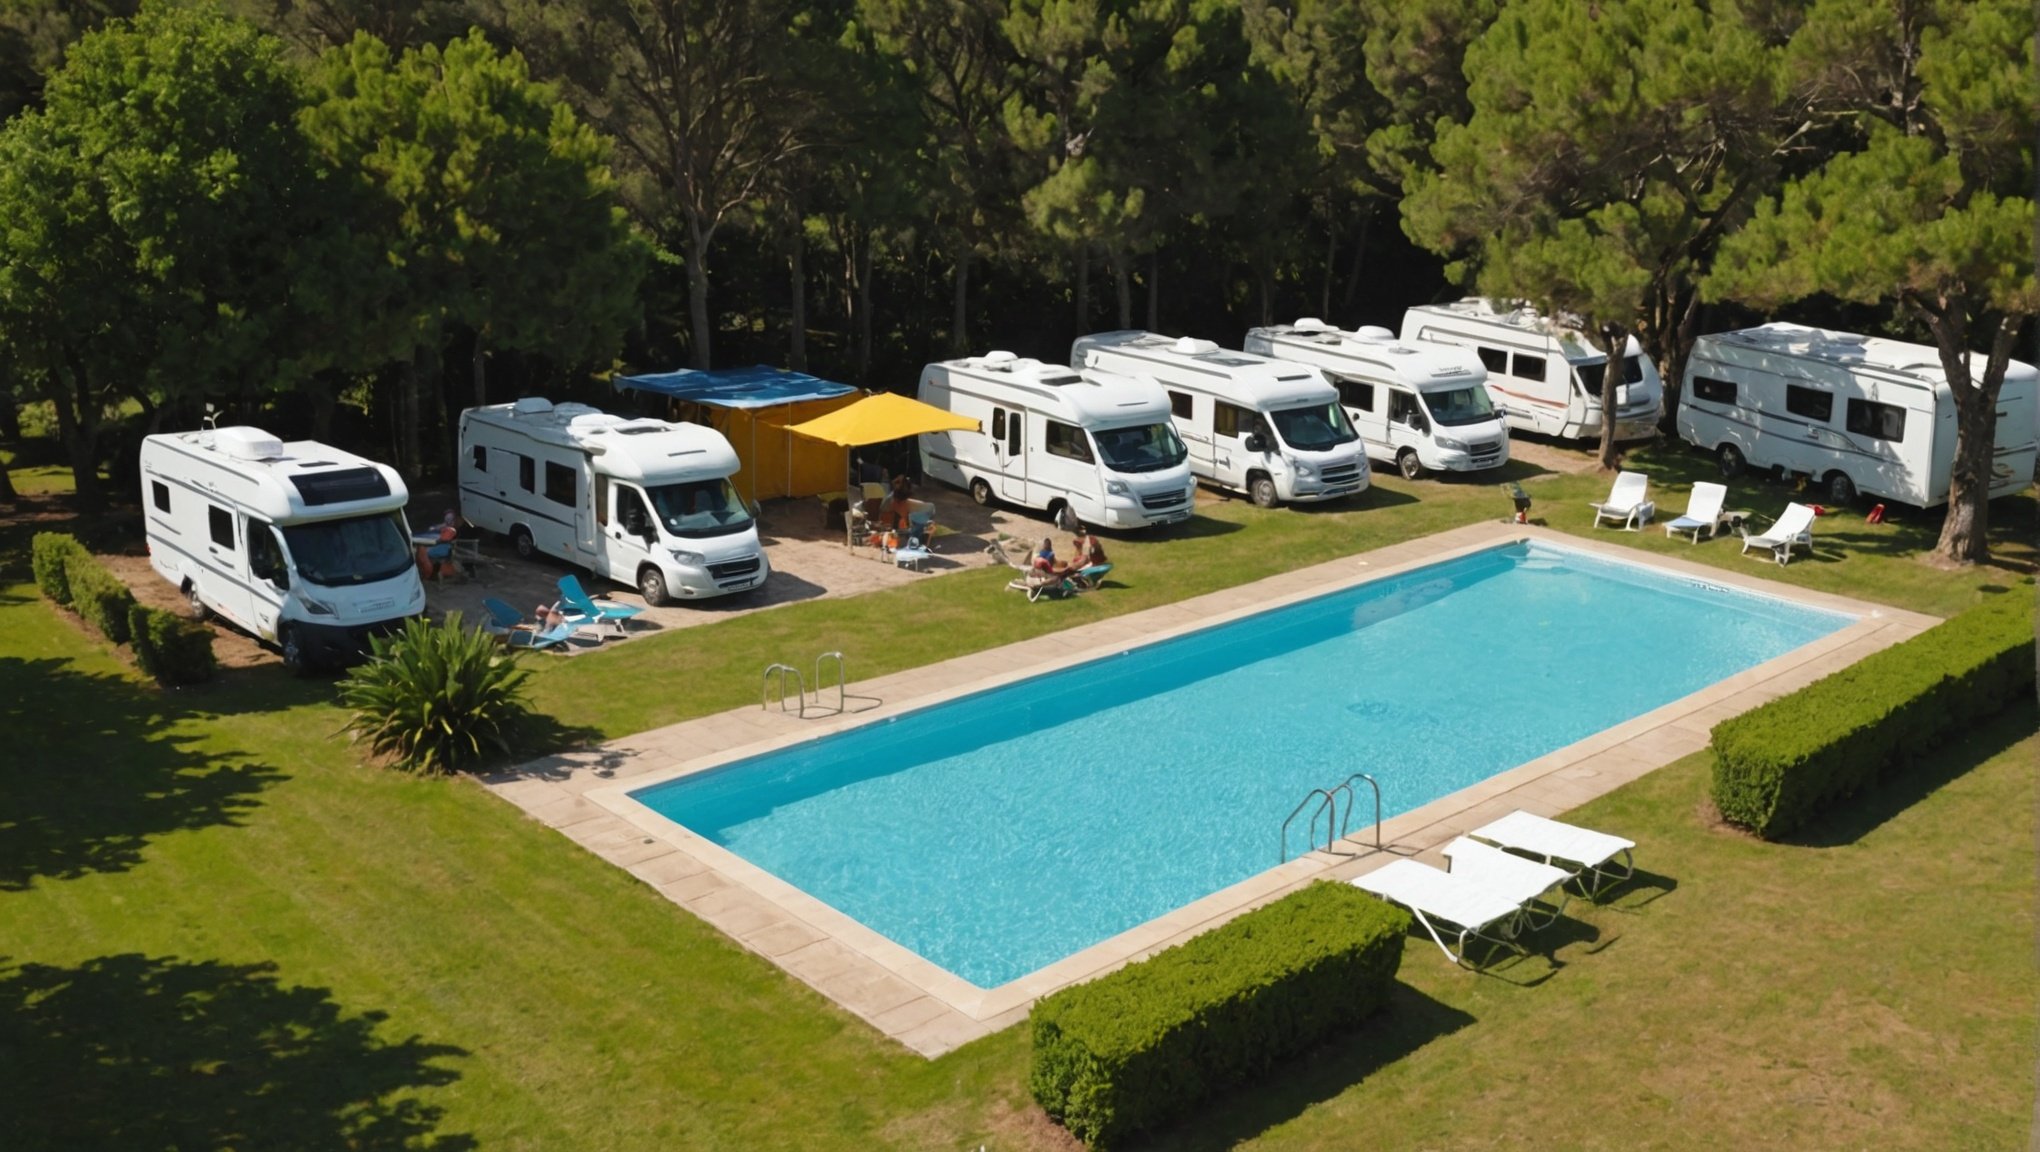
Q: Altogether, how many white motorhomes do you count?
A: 7